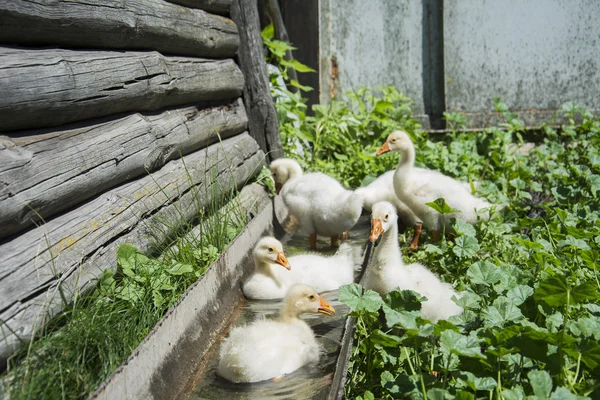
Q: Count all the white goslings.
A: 6